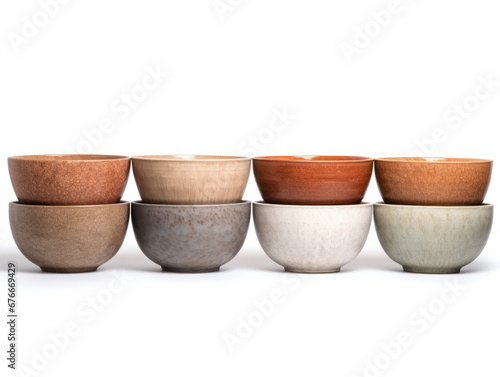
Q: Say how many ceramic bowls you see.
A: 8